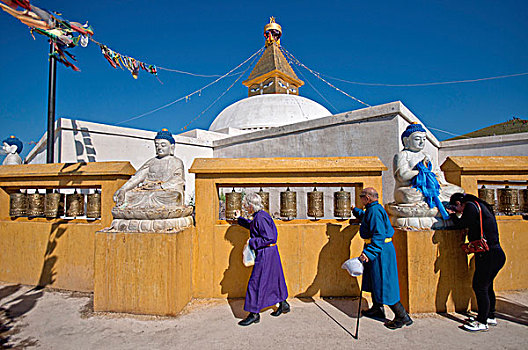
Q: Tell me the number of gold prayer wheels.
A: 13